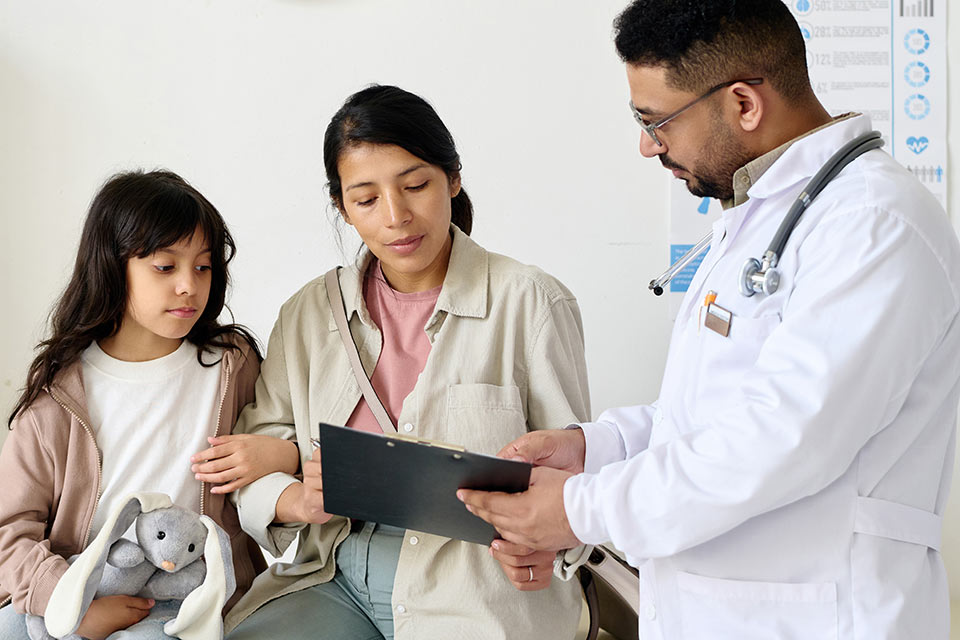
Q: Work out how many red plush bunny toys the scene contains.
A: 0